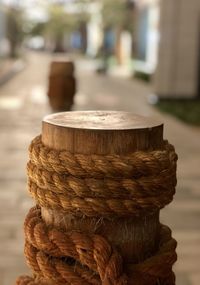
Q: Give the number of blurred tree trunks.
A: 1